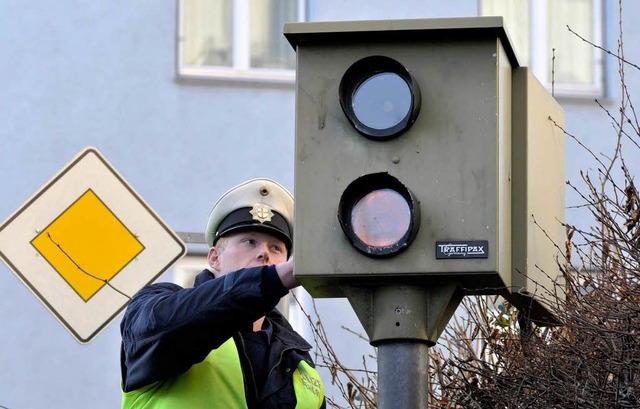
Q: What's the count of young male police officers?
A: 1